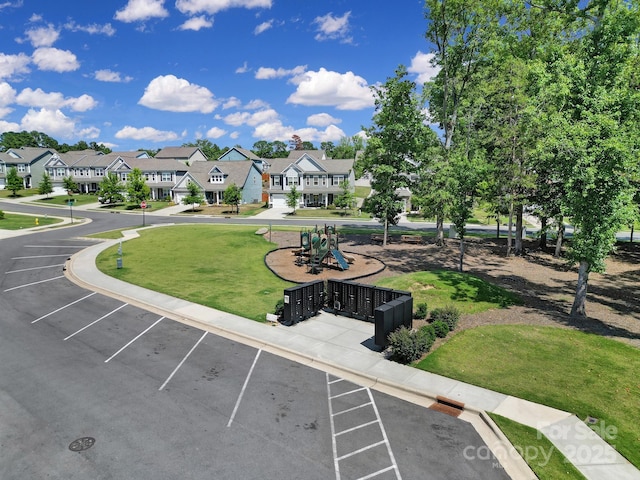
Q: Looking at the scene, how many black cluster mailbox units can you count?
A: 11